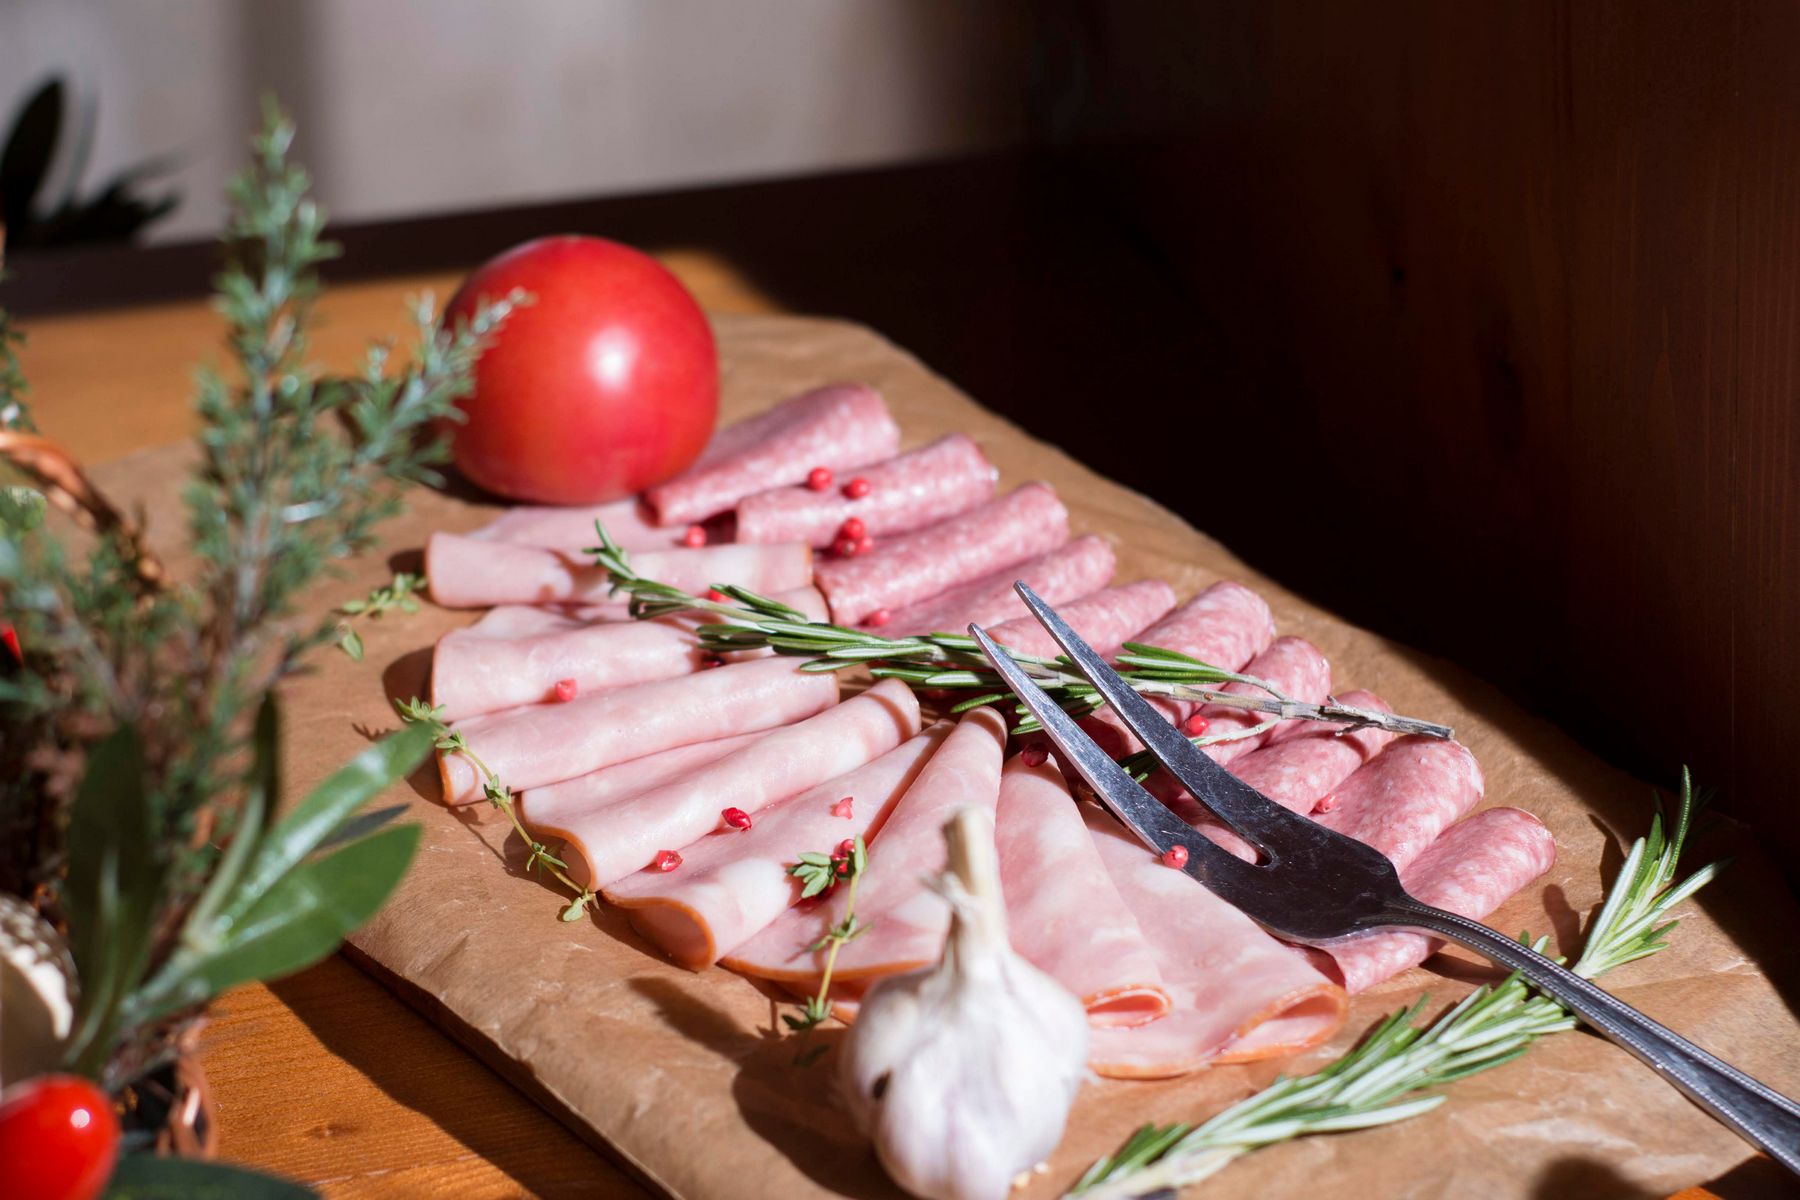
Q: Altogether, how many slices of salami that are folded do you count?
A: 10